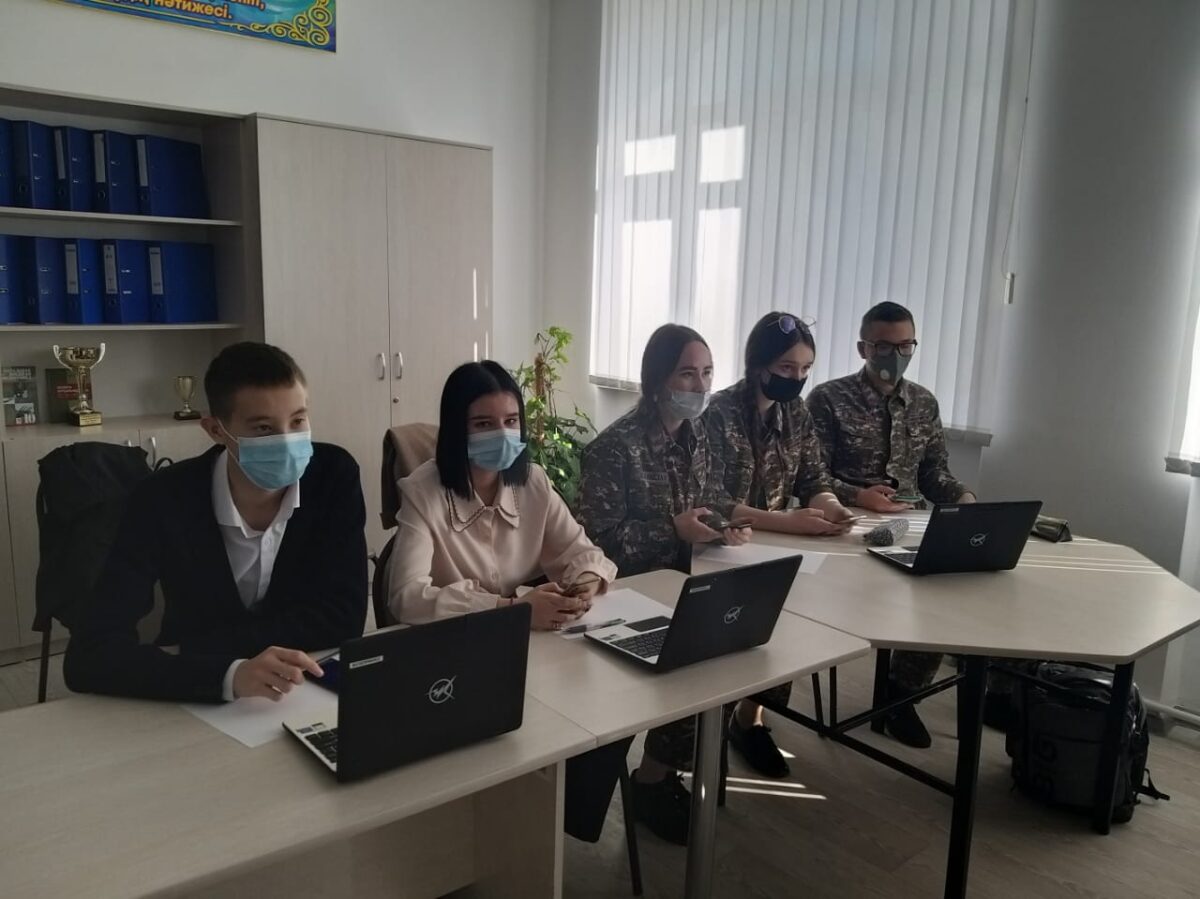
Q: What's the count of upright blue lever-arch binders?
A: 10